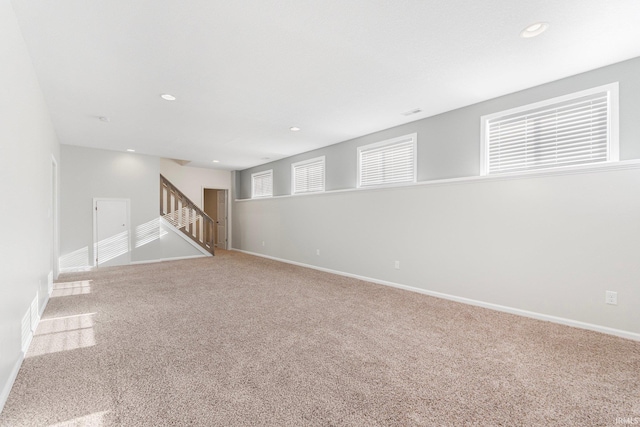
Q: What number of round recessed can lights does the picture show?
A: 5